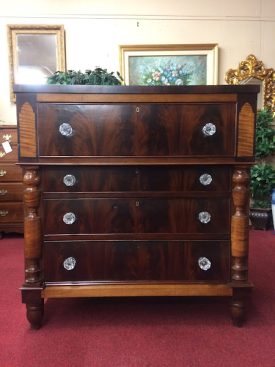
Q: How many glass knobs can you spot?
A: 8